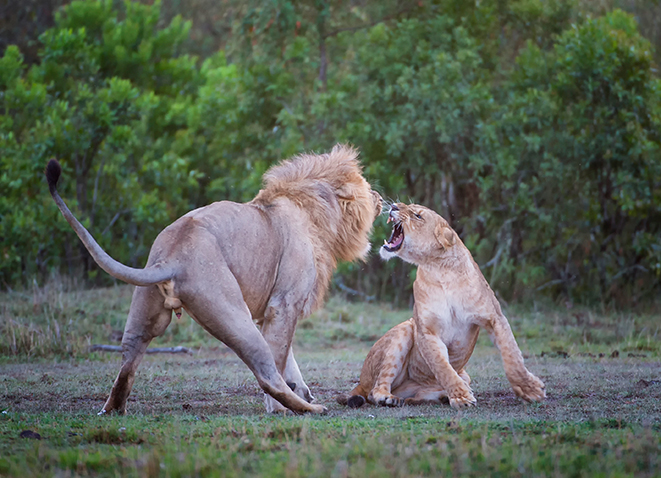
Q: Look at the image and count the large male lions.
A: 1